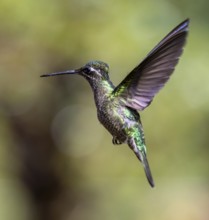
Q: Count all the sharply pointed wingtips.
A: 1